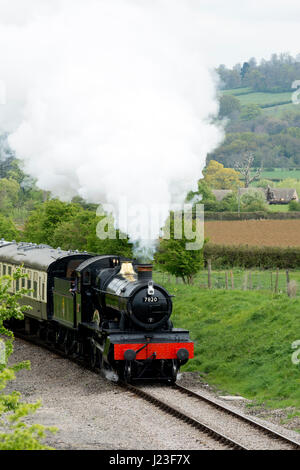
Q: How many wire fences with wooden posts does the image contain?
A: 1